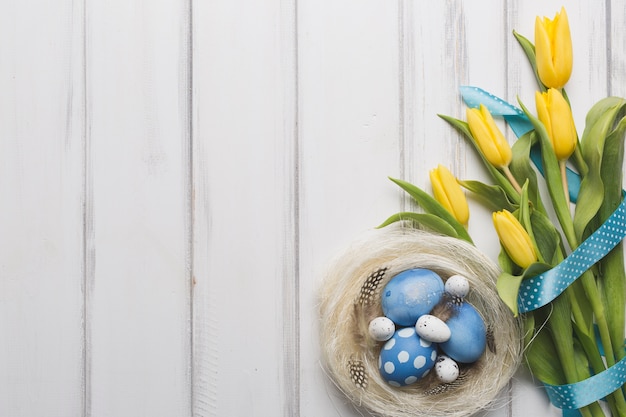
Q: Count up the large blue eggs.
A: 3